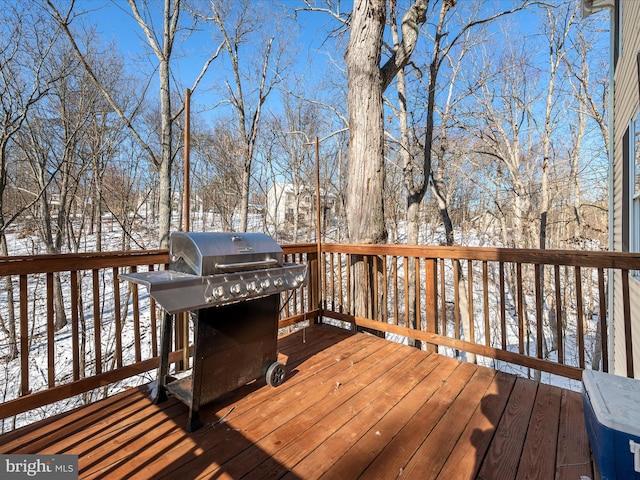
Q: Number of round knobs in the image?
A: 6